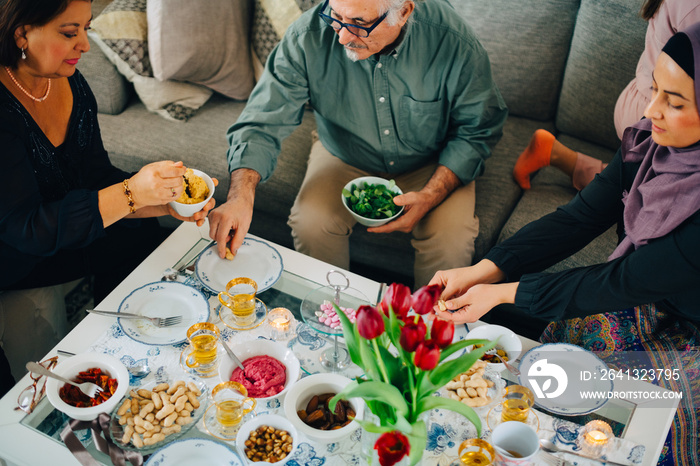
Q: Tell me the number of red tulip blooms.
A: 7